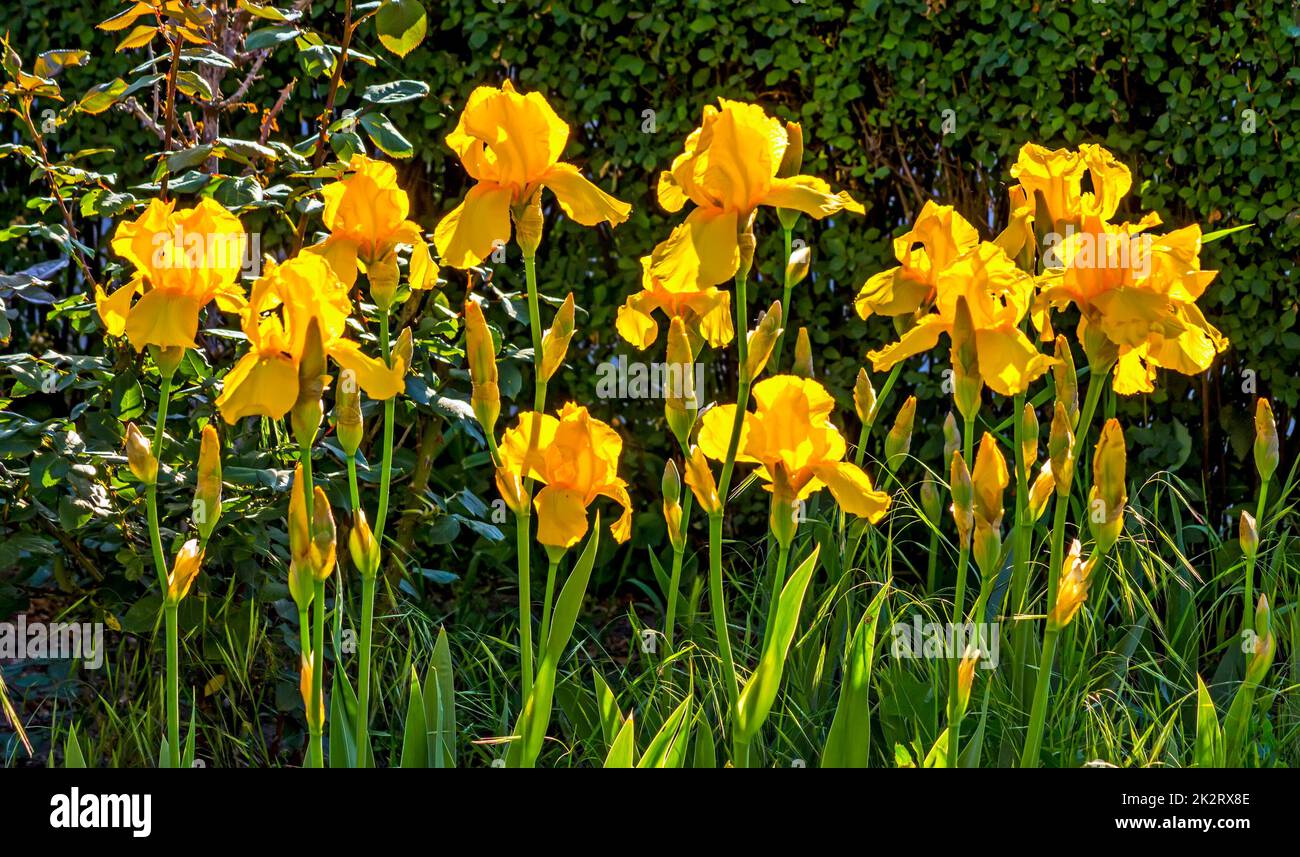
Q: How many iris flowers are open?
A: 12